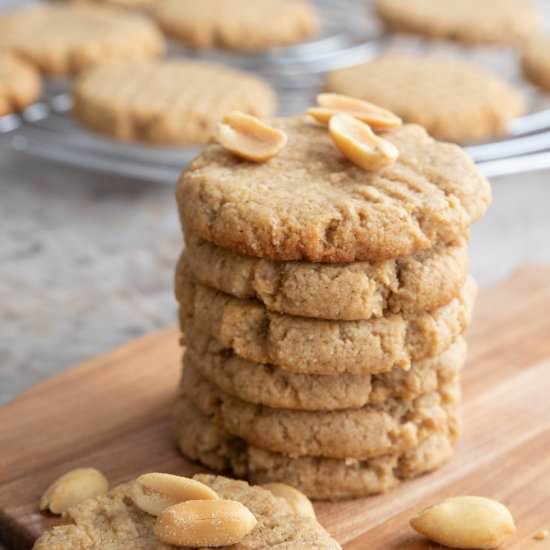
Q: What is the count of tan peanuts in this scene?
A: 8